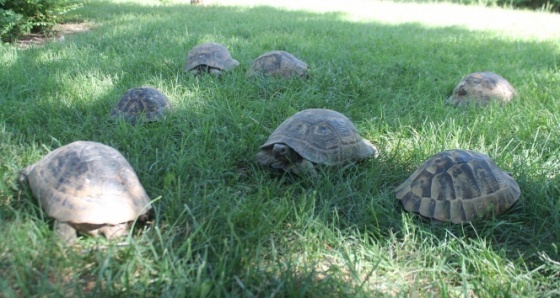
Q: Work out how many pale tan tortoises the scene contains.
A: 2